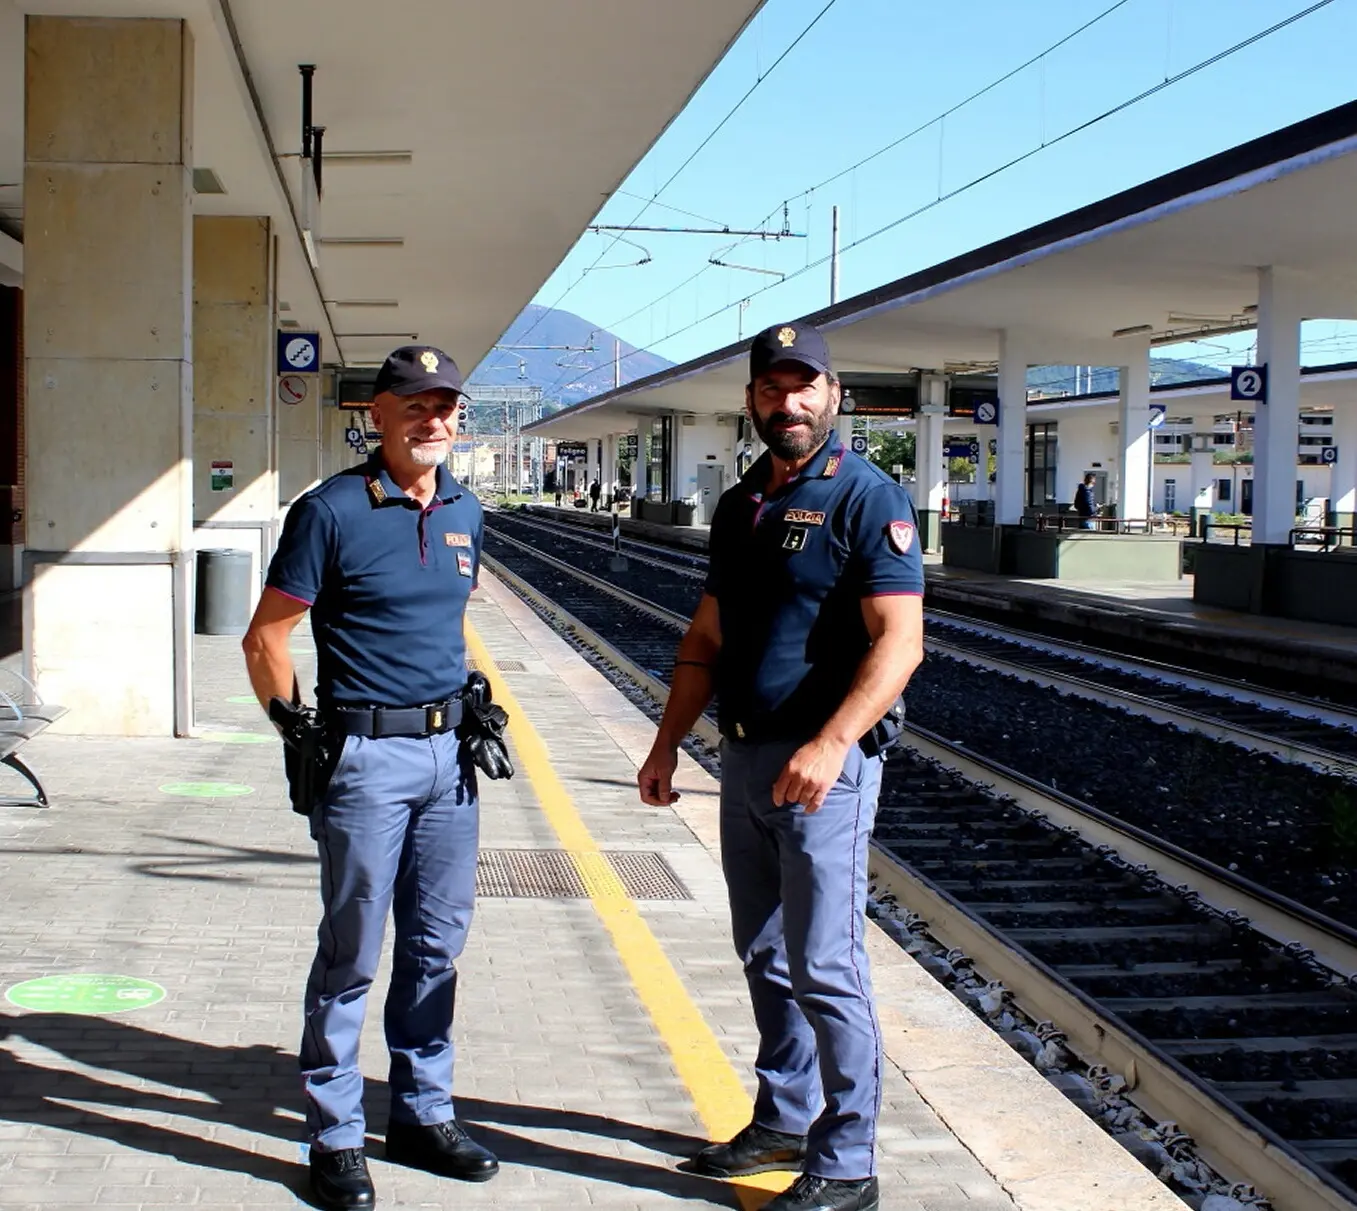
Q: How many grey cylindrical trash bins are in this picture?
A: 1